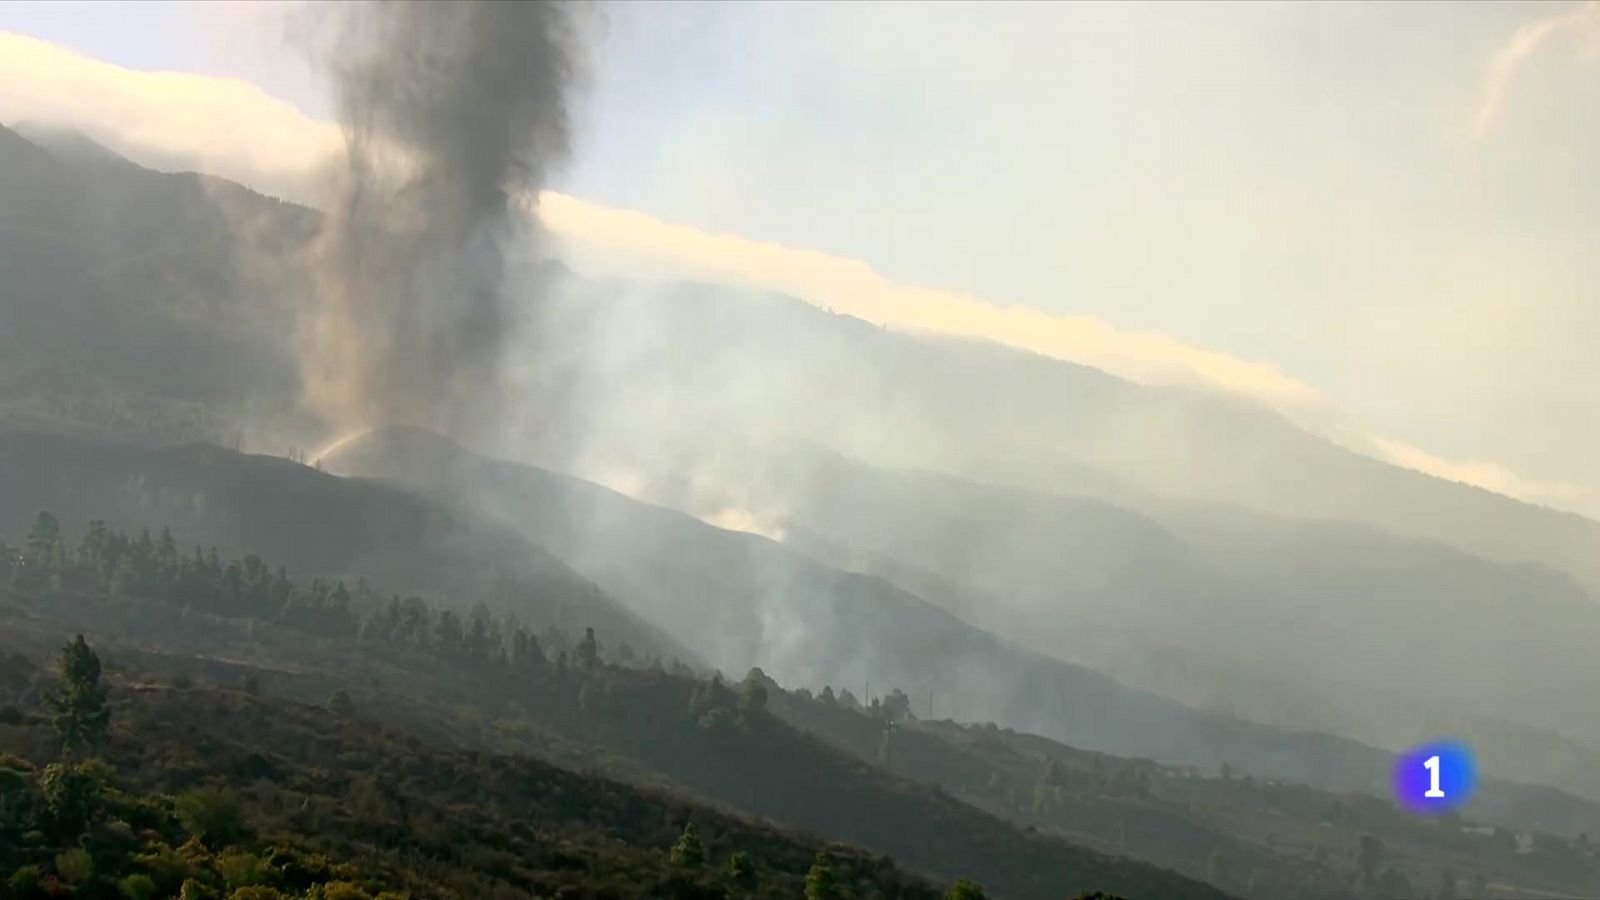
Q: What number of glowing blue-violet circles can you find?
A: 1